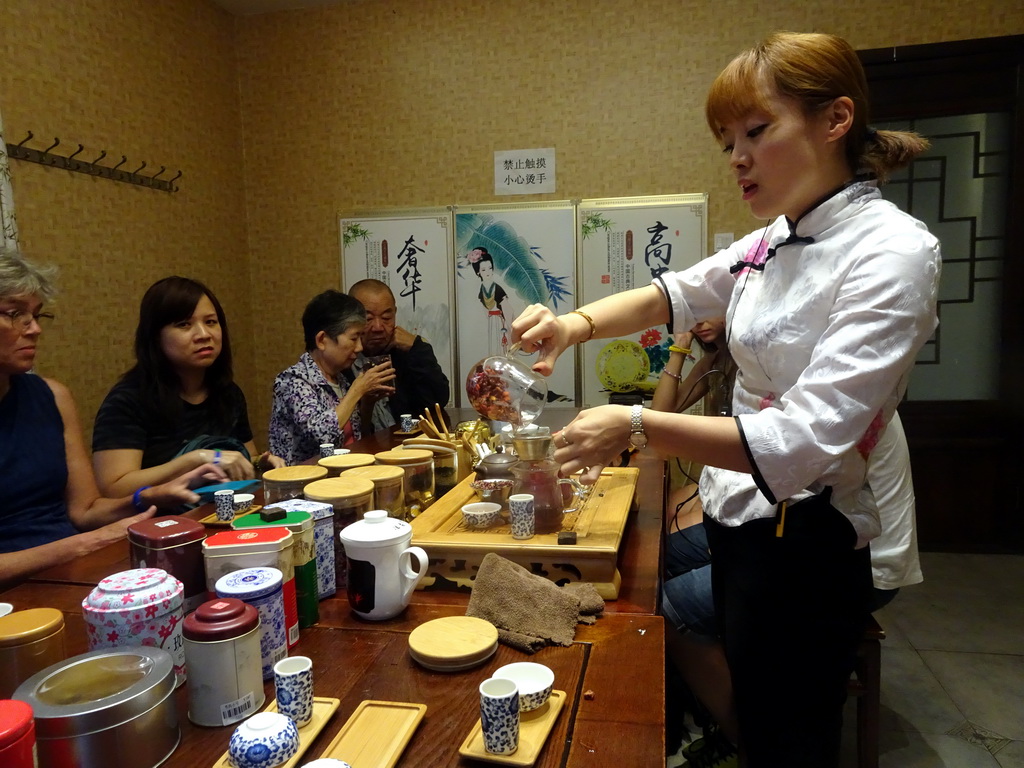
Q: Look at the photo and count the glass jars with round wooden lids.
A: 6